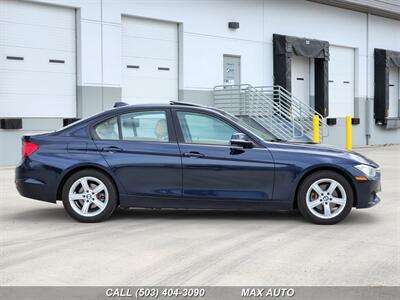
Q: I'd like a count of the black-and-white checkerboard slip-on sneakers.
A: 0